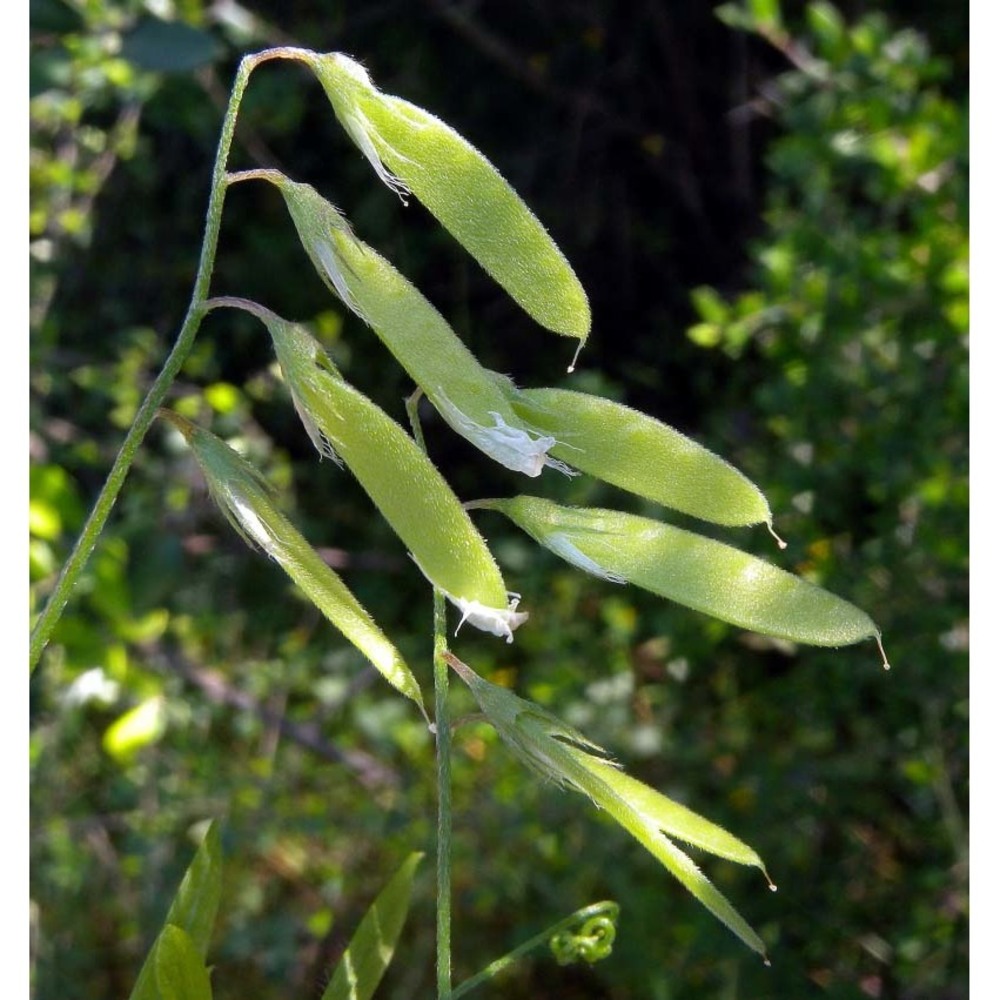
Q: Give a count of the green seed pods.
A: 8